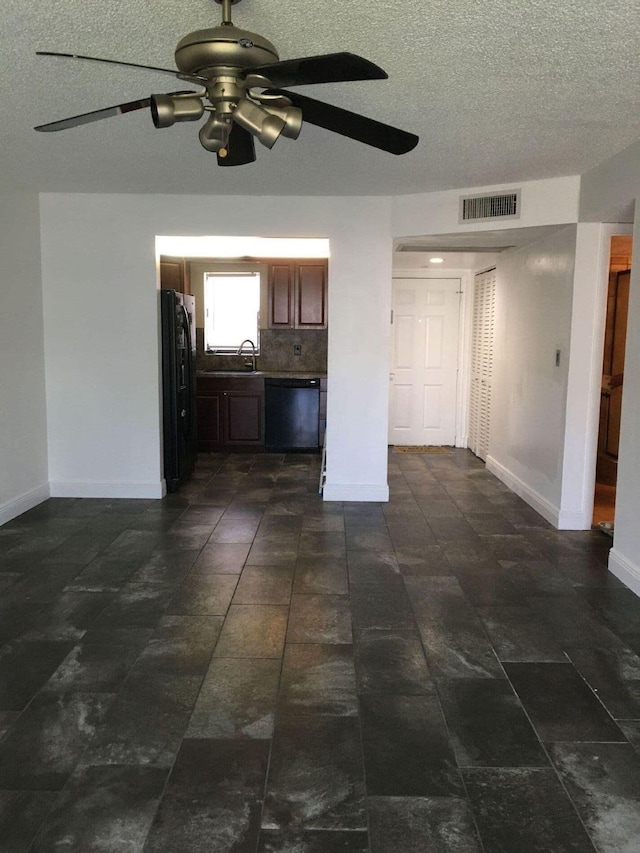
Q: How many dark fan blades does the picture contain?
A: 5